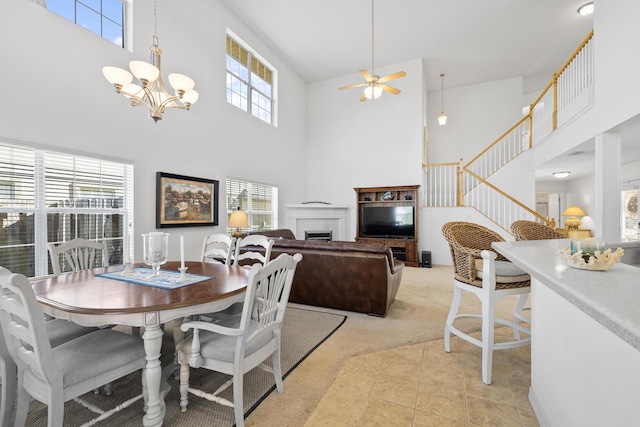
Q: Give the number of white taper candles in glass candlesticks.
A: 2